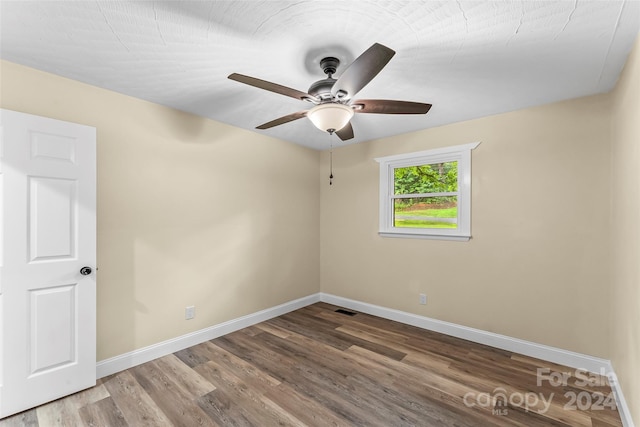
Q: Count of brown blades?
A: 5